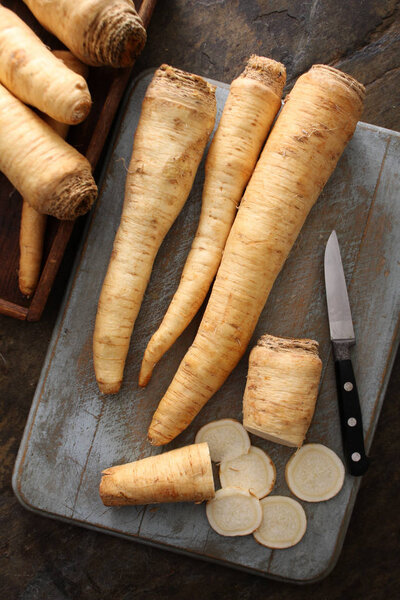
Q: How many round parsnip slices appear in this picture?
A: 5